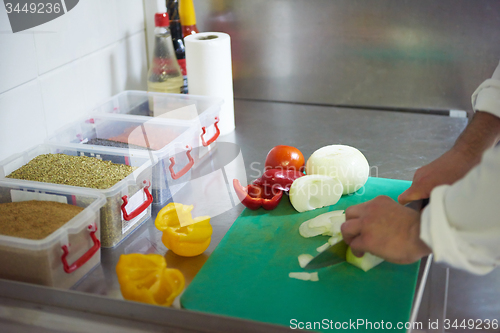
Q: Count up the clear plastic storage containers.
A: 4